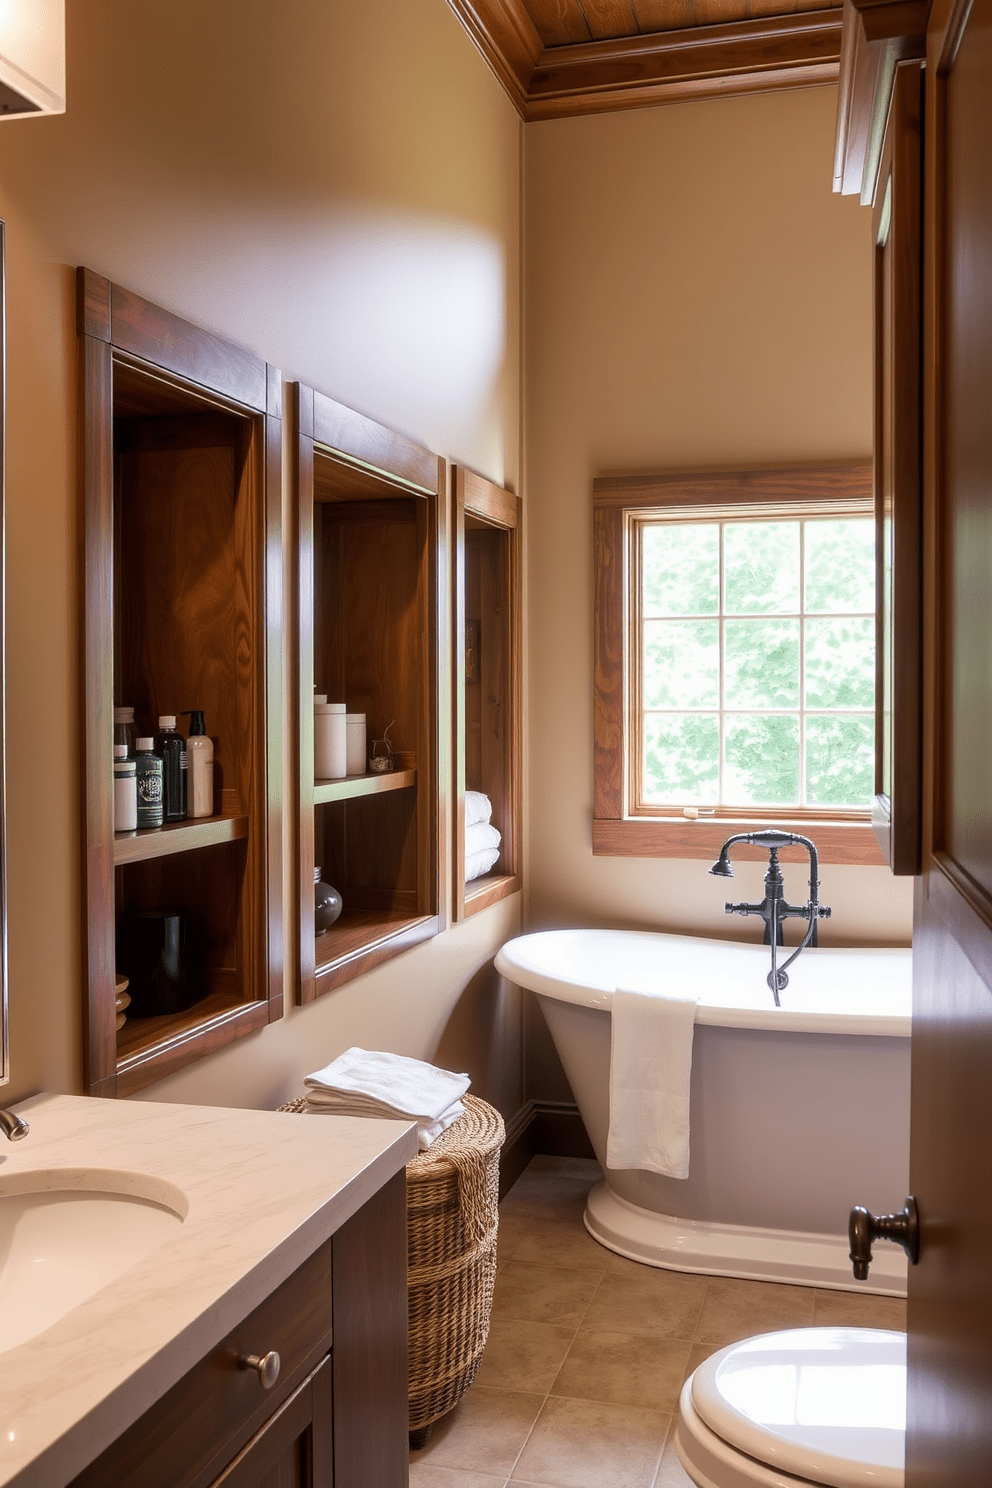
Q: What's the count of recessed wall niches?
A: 3